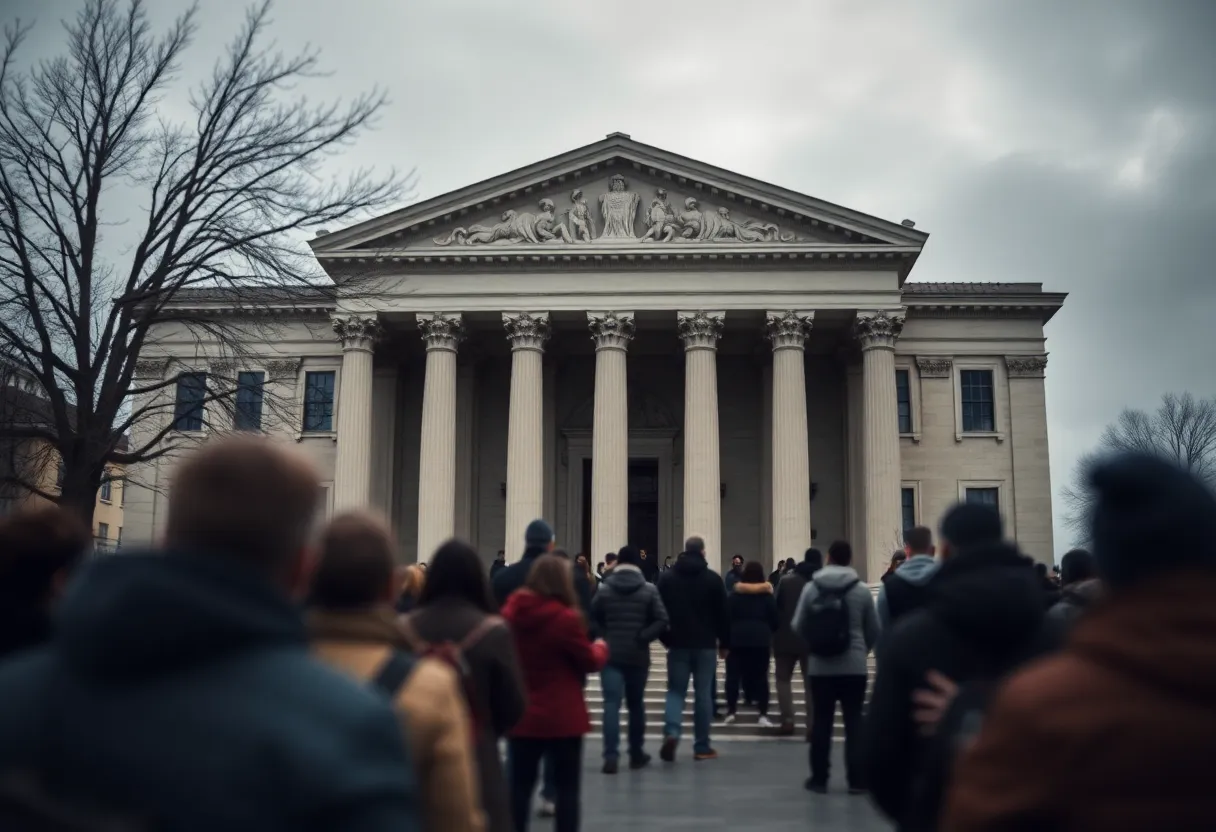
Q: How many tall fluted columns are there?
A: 7